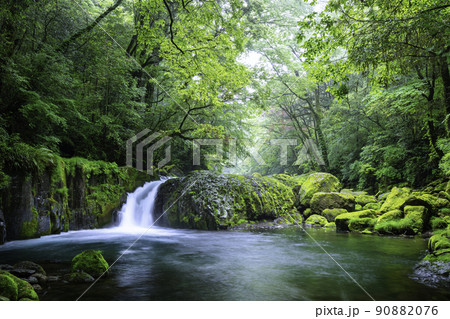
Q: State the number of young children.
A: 0